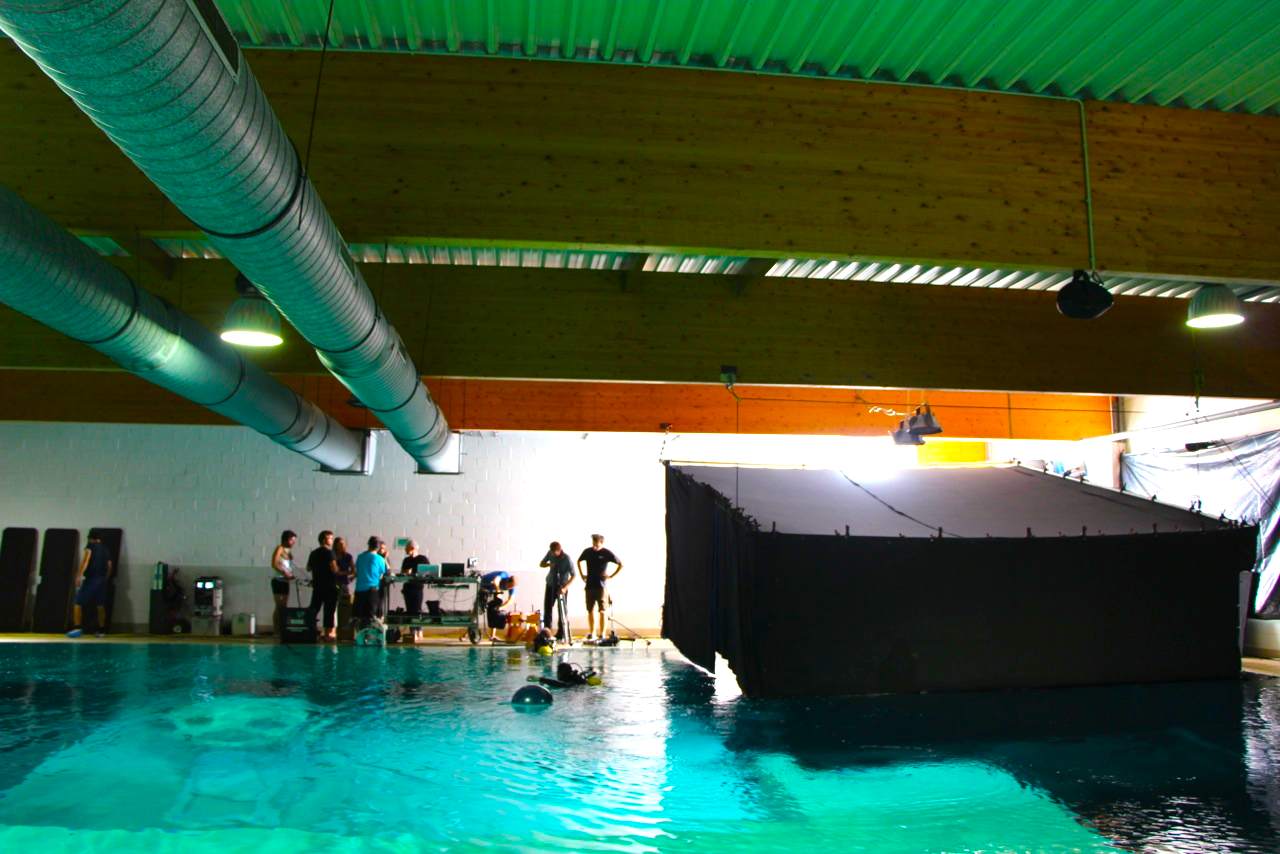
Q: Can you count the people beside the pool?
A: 10